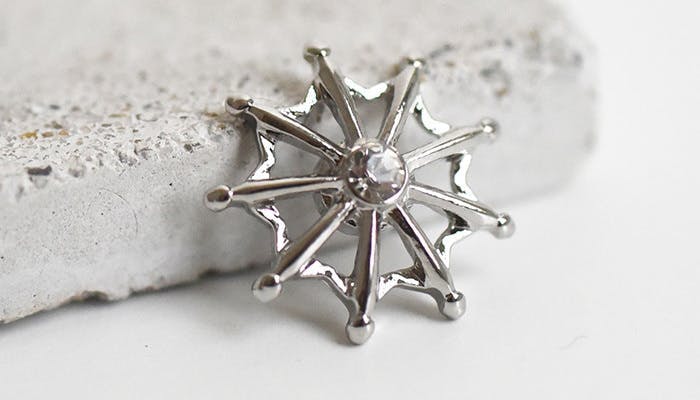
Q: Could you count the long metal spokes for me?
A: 9